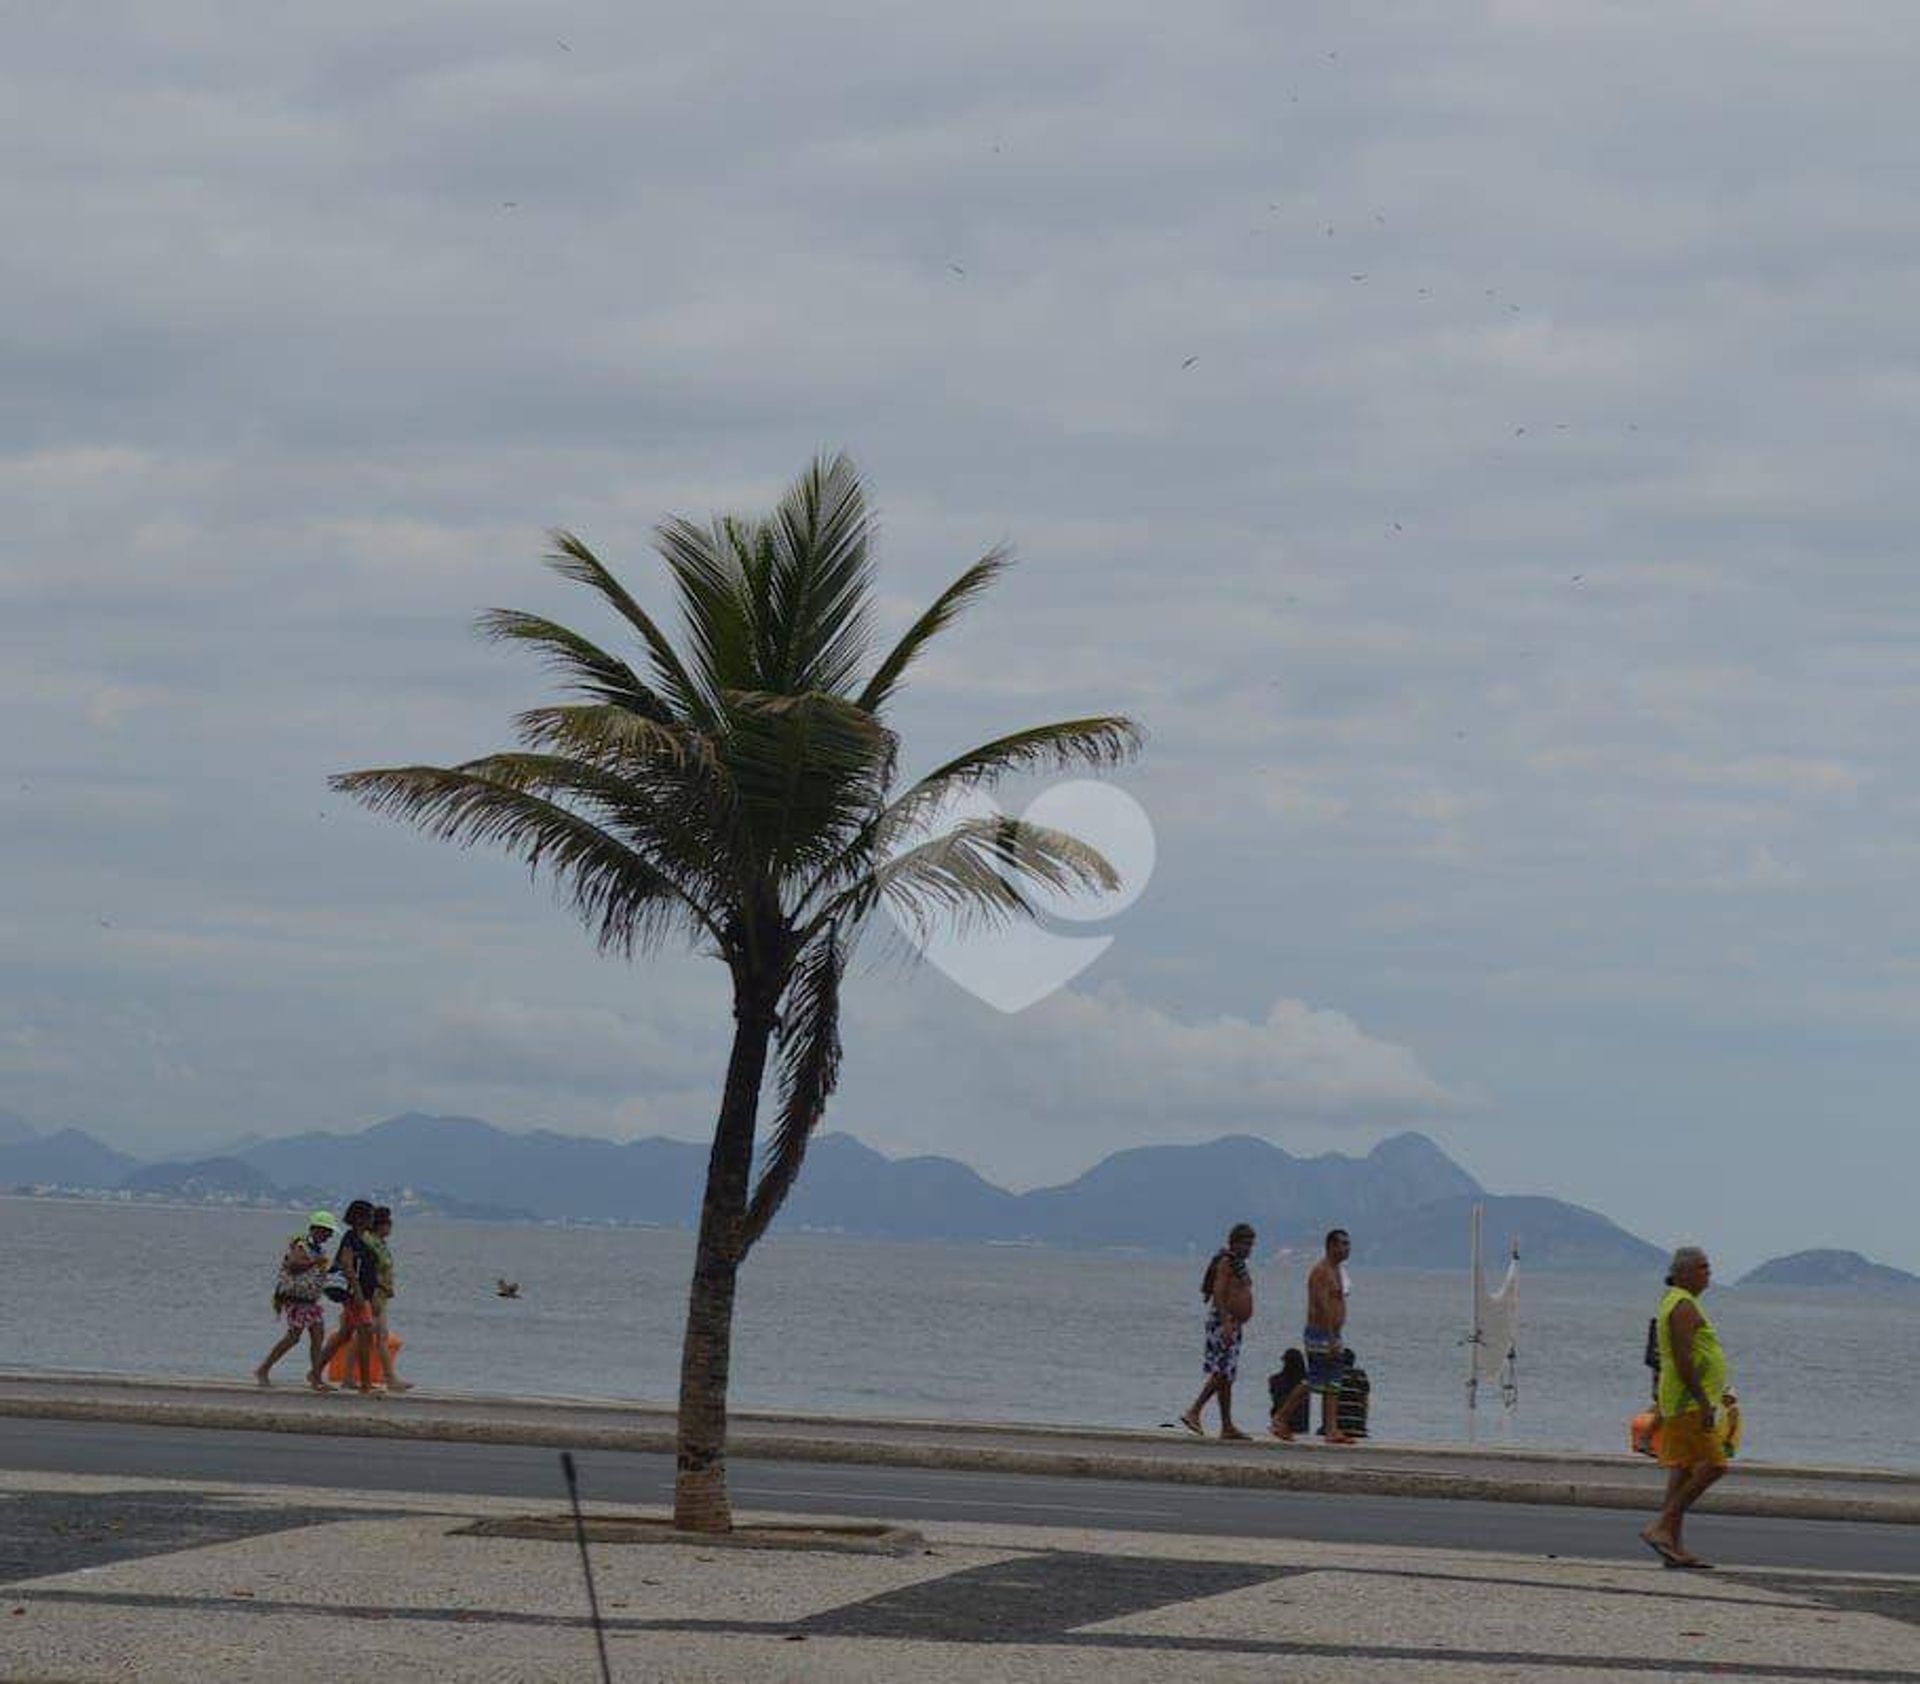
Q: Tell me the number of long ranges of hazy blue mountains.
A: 1